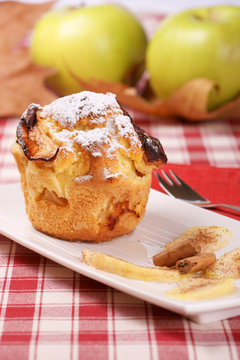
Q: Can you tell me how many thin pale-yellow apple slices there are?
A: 4